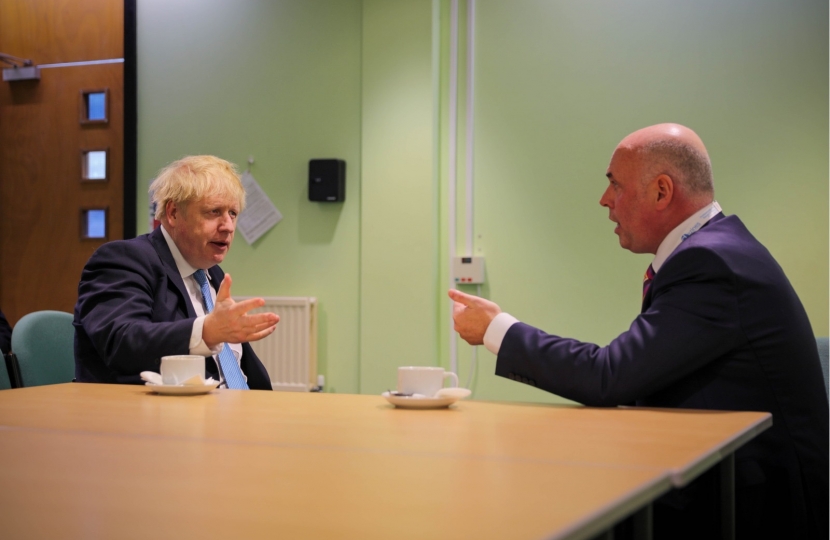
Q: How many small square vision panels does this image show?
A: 3